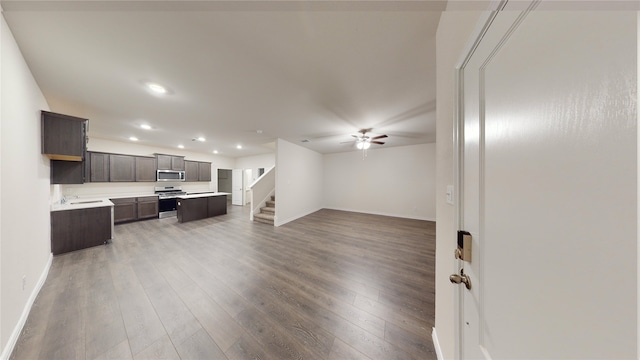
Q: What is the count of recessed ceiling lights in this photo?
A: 7